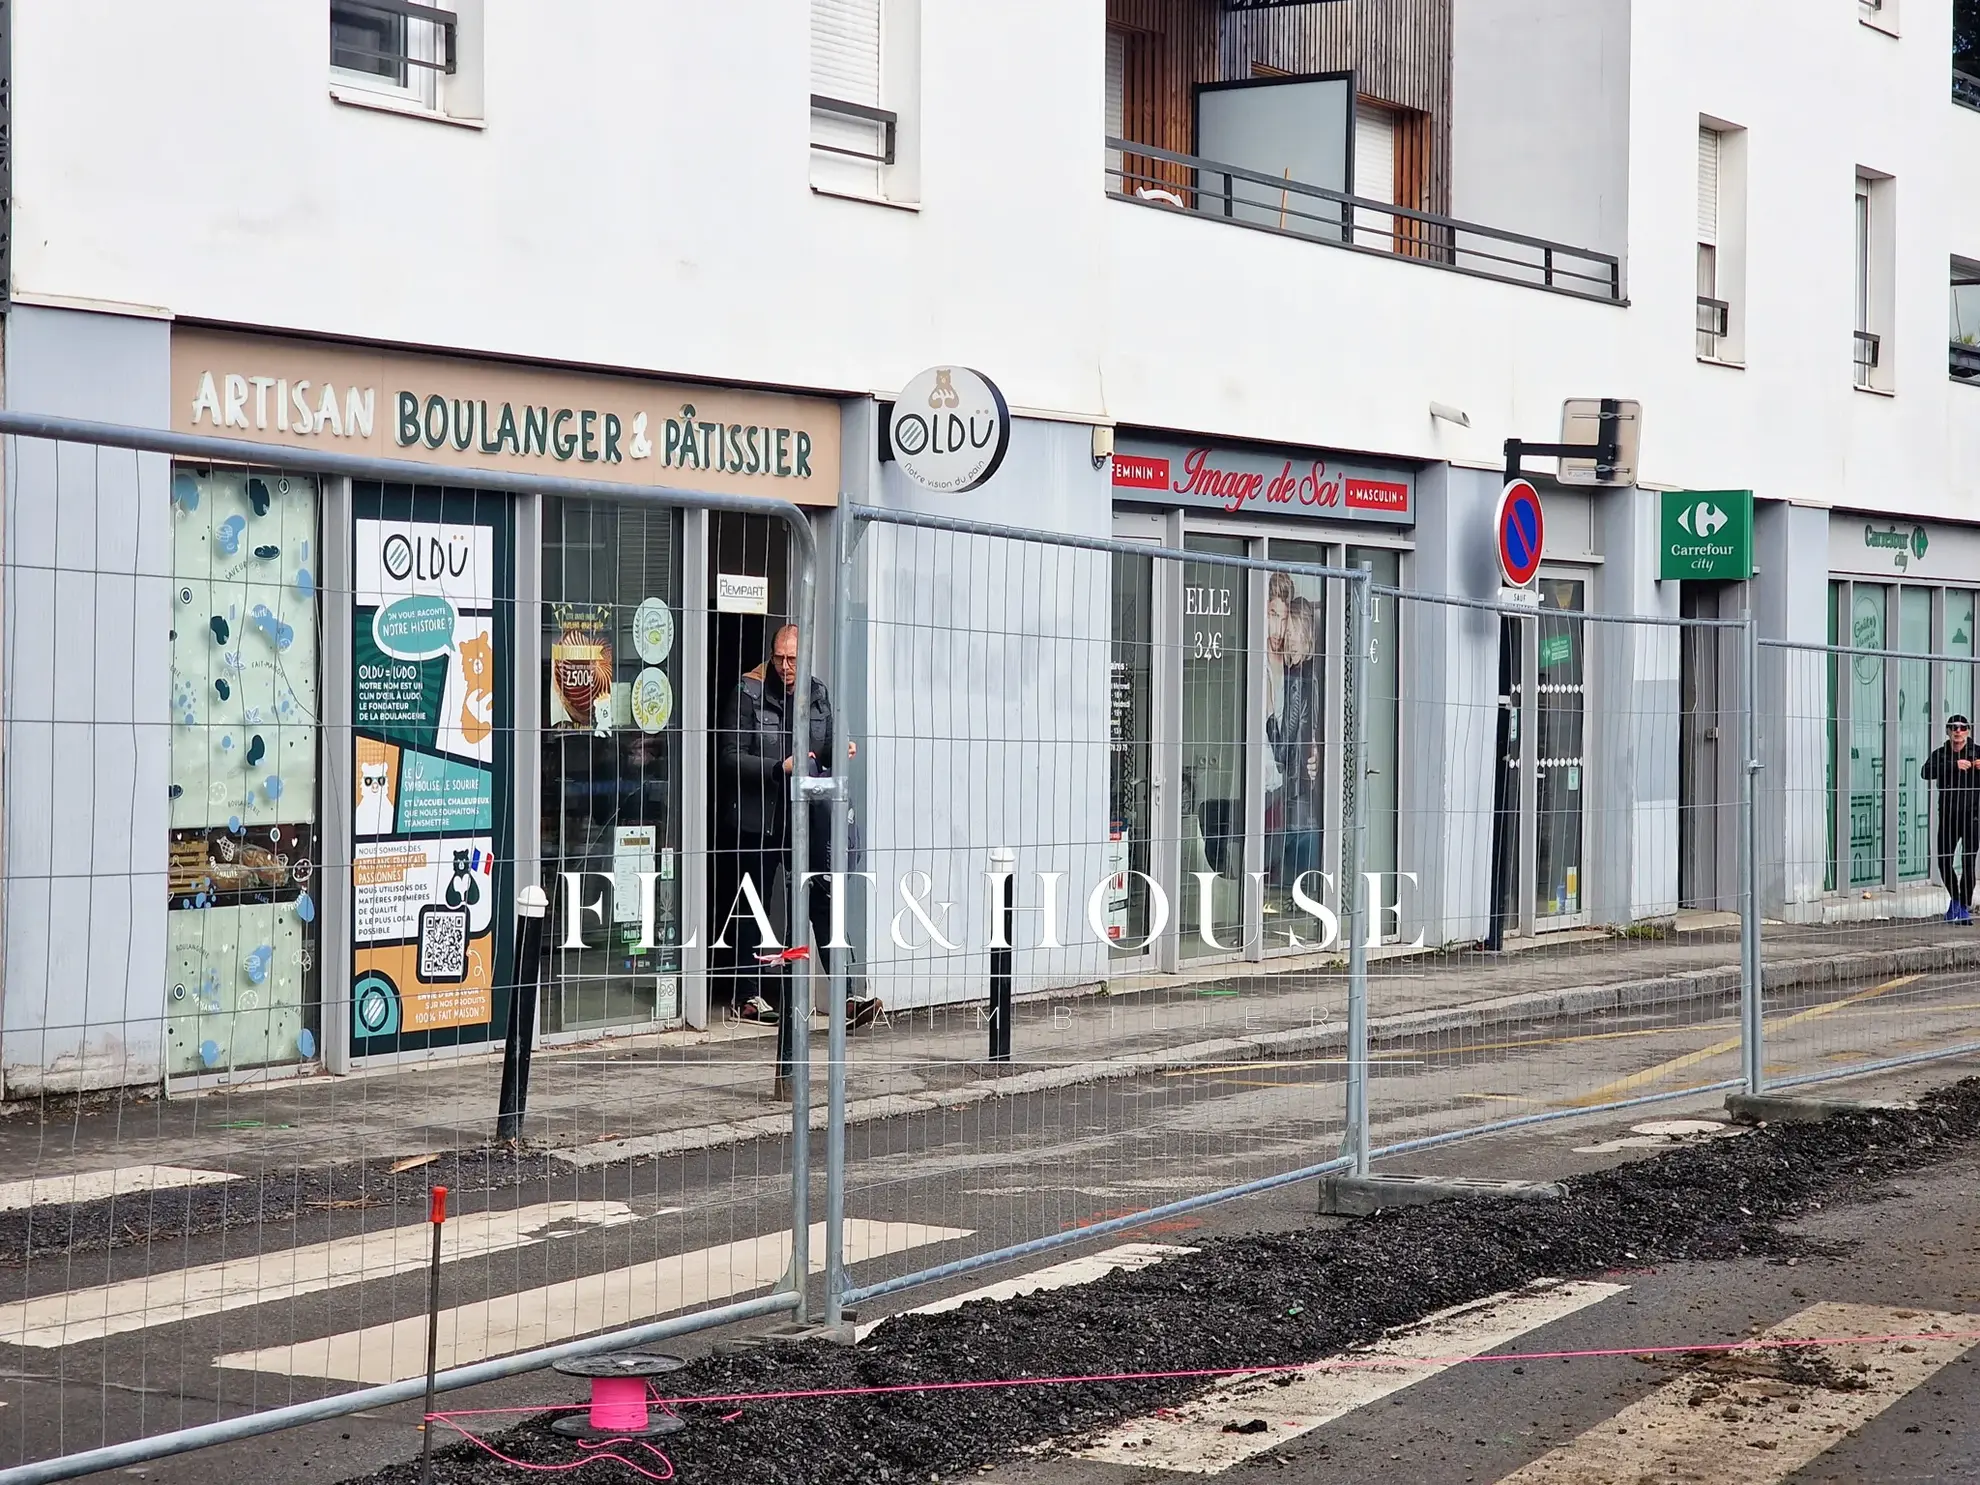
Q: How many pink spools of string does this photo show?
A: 1